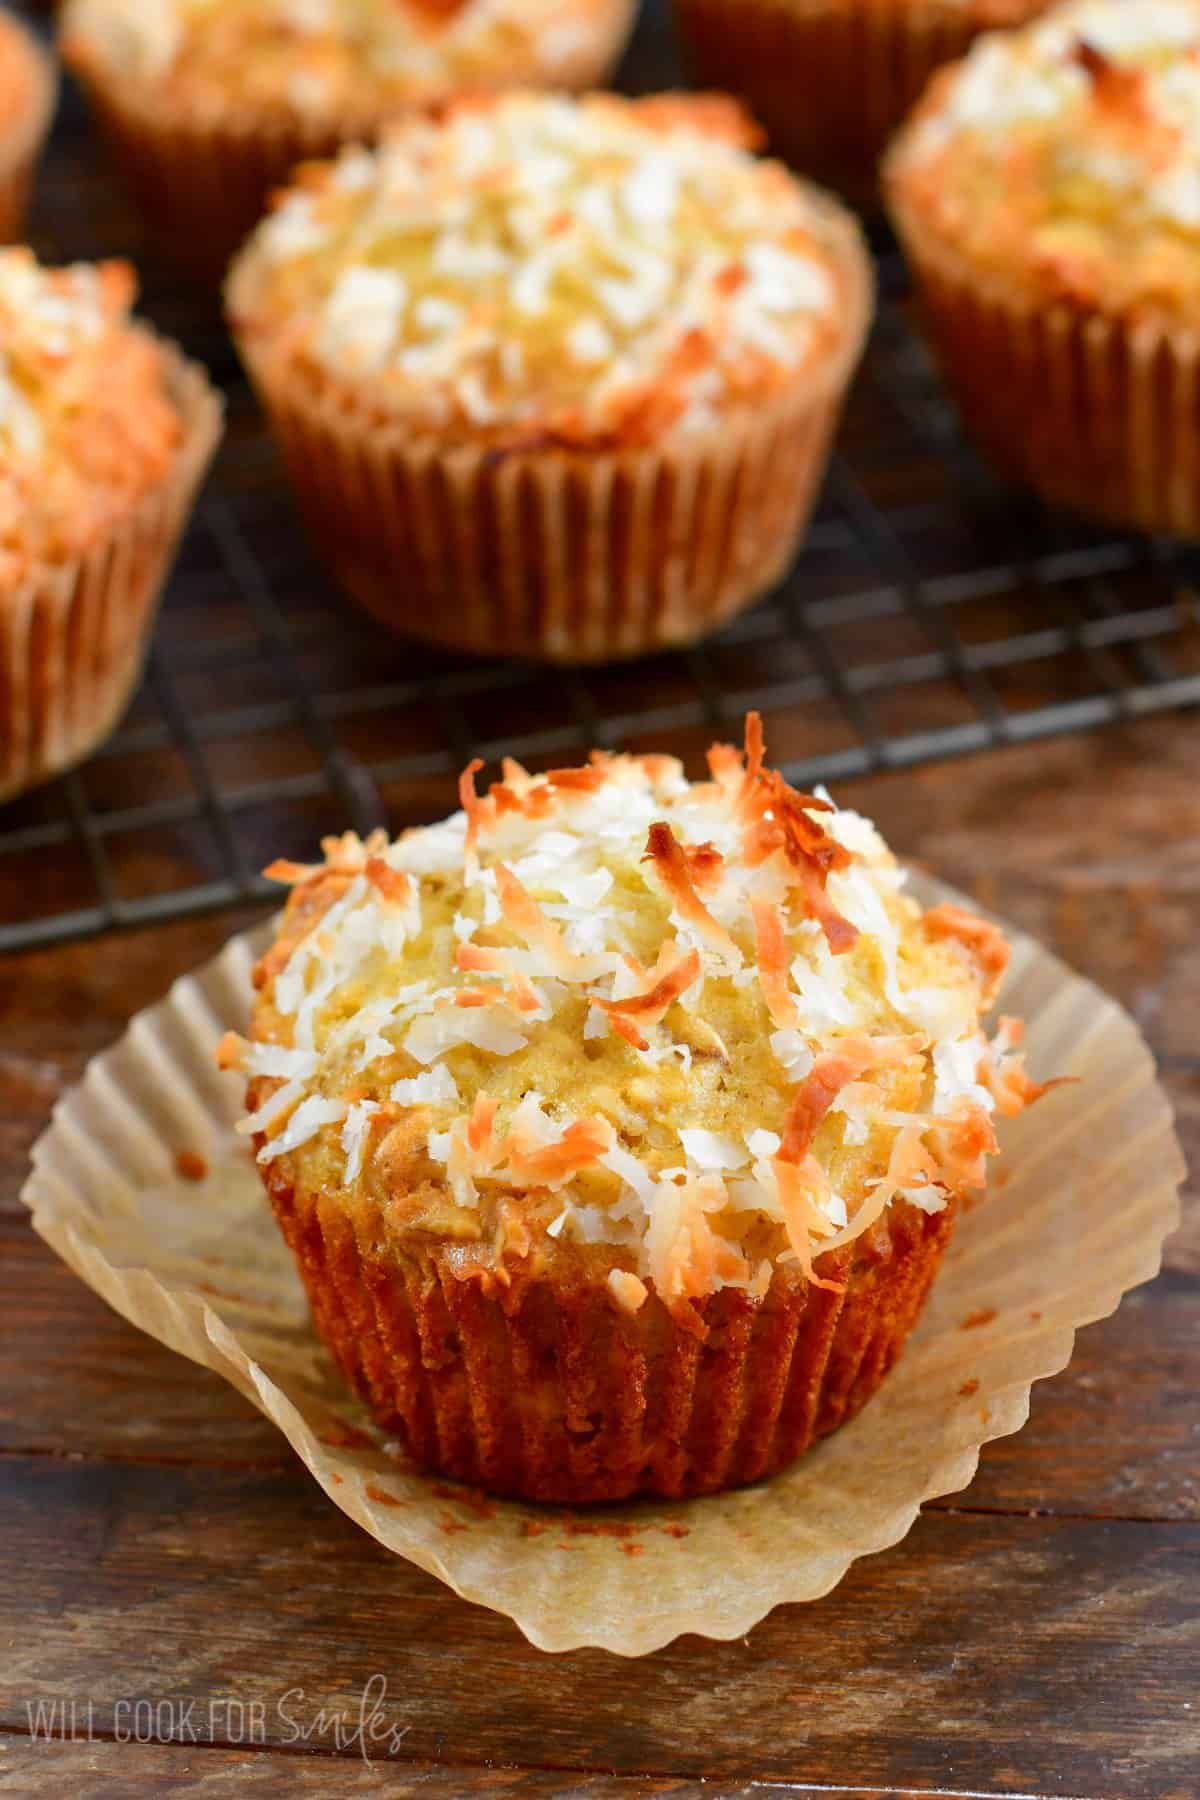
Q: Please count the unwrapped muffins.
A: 1